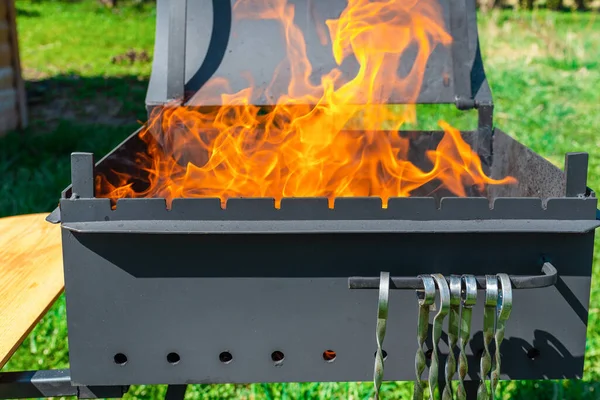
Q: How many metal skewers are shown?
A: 7